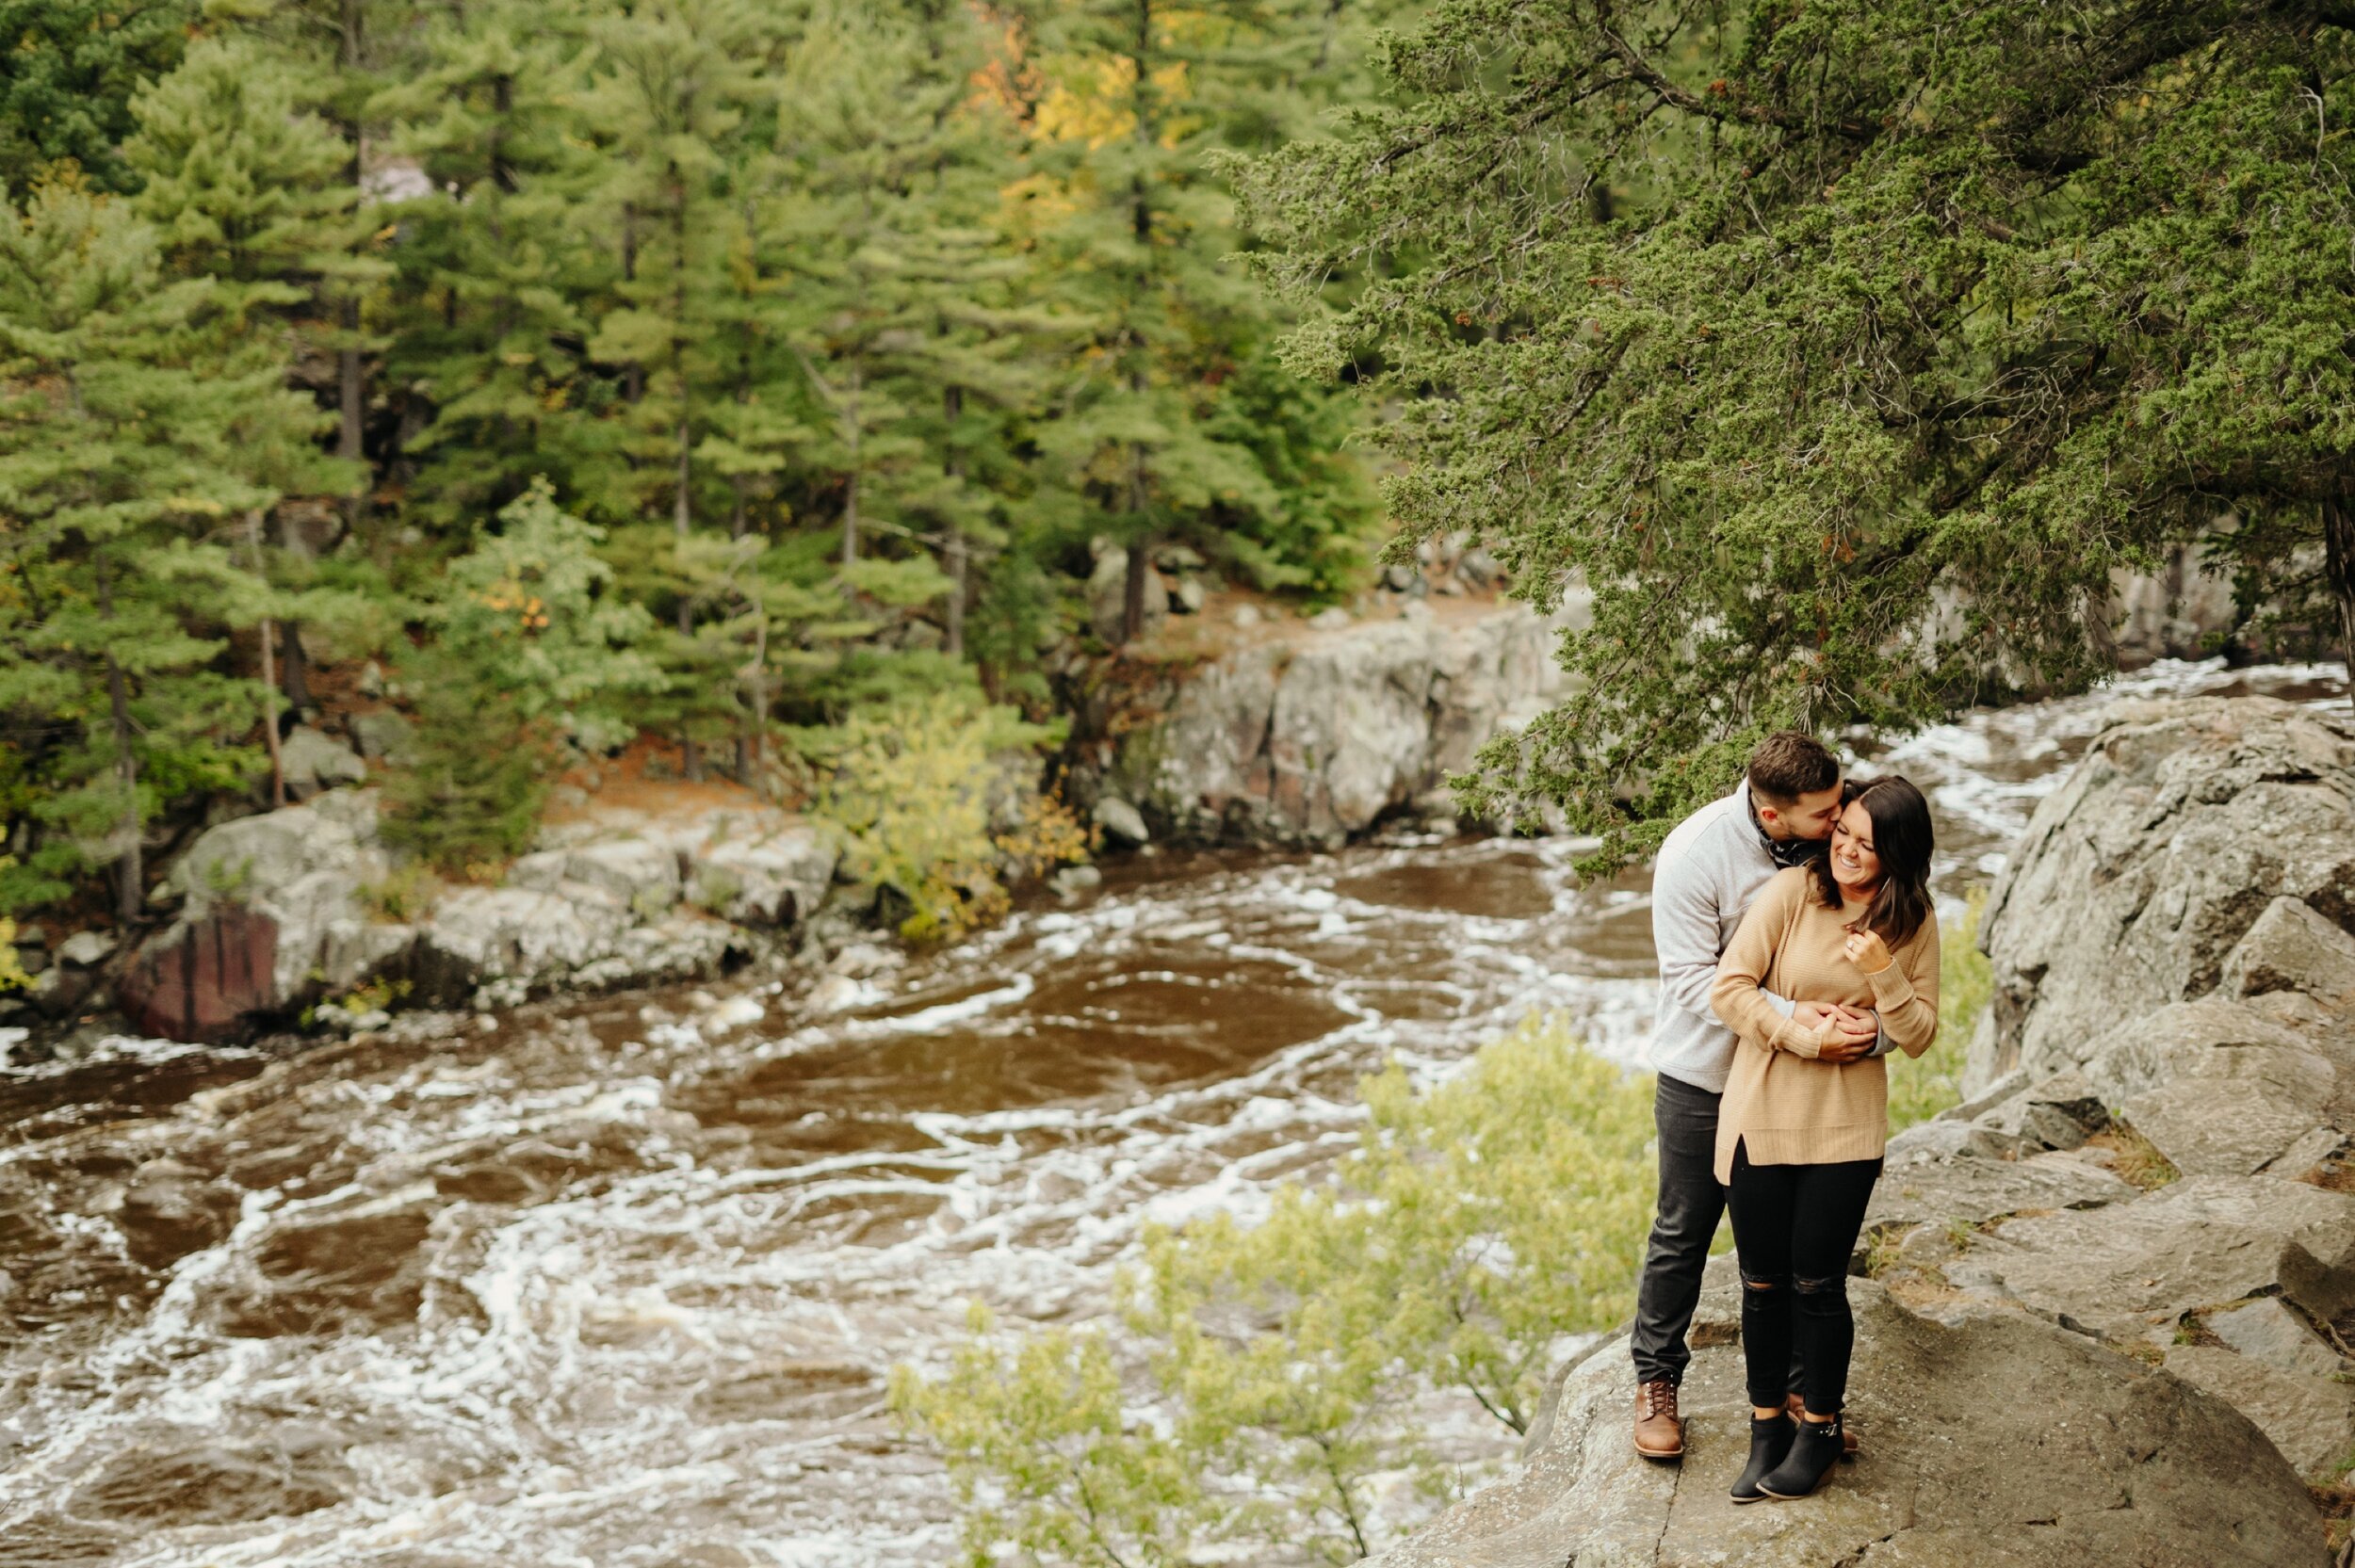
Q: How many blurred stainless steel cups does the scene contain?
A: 0